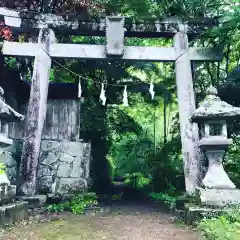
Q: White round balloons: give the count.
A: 0